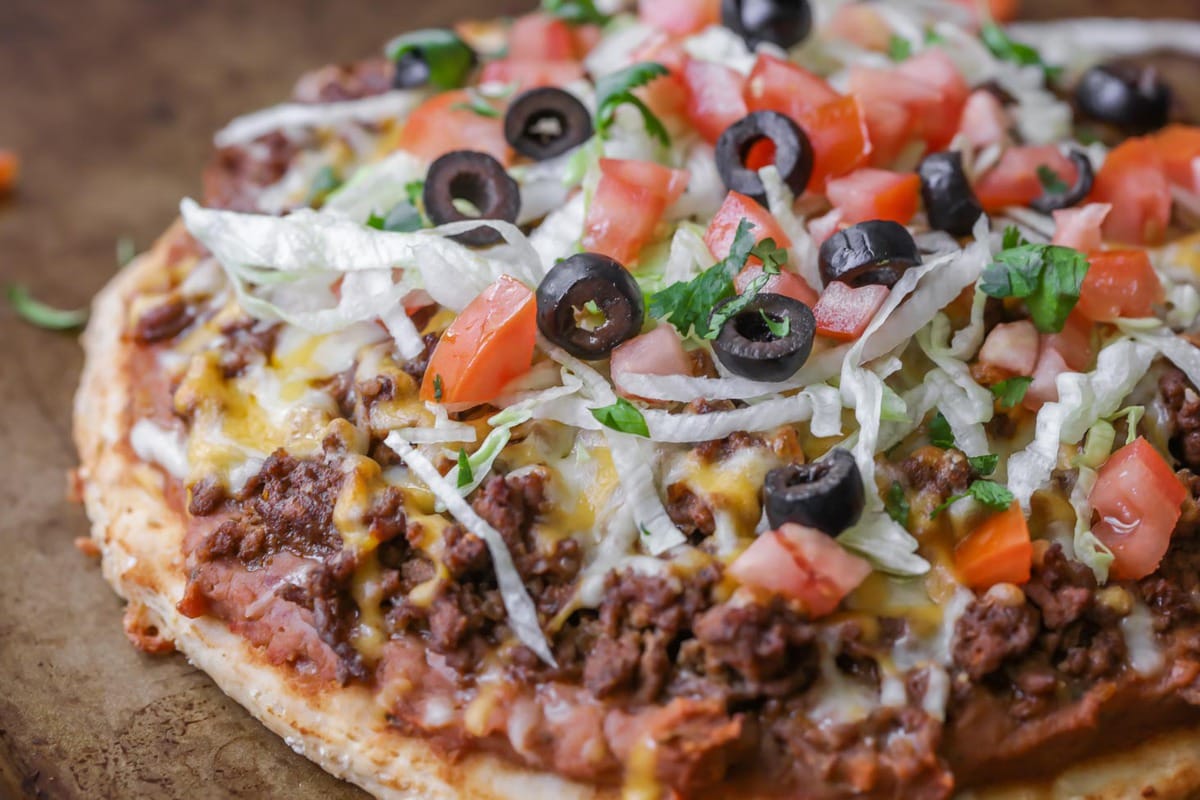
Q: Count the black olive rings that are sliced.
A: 12